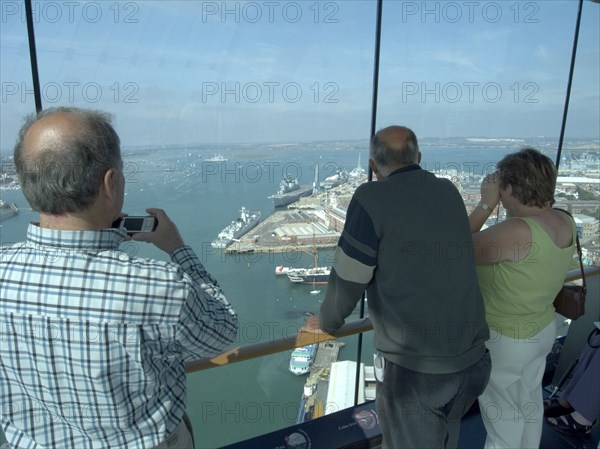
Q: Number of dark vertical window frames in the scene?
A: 3